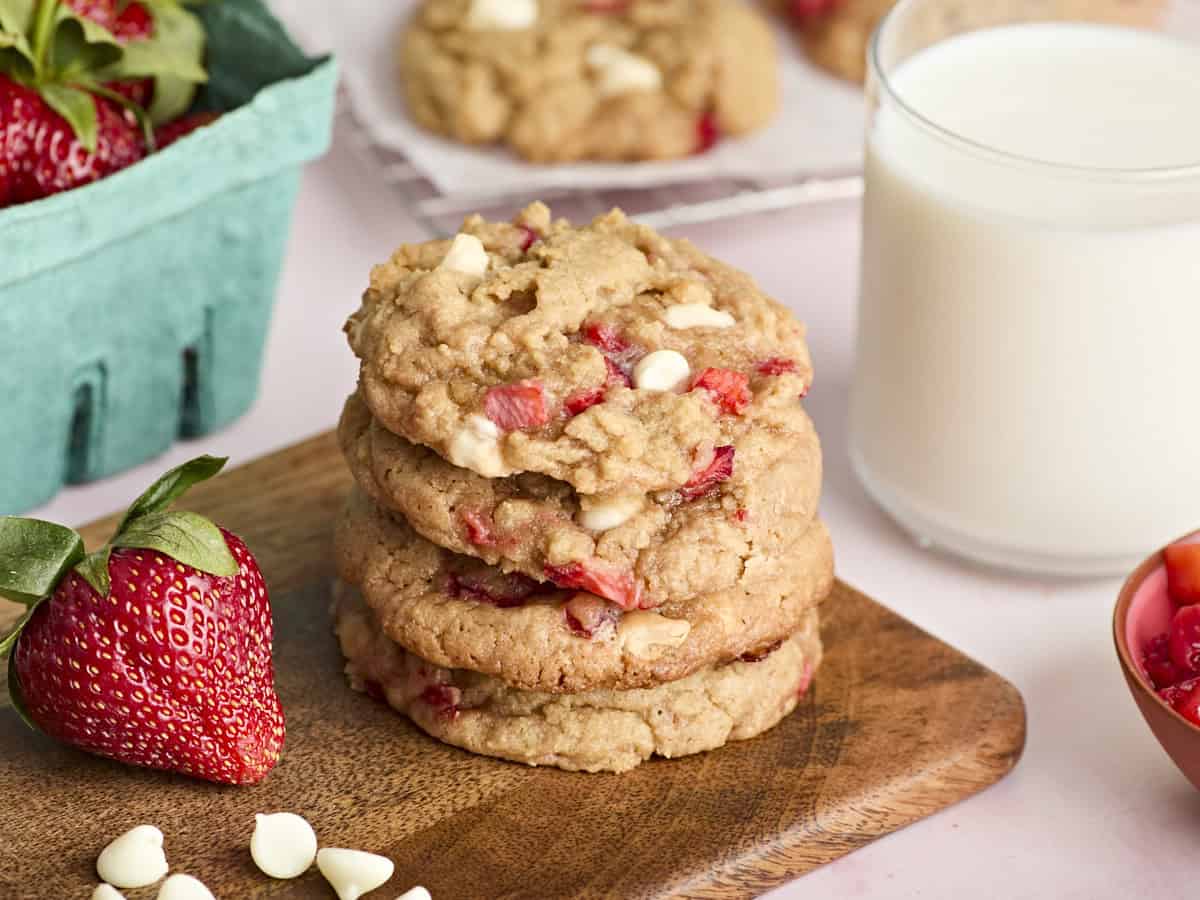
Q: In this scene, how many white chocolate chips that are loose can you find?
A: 6